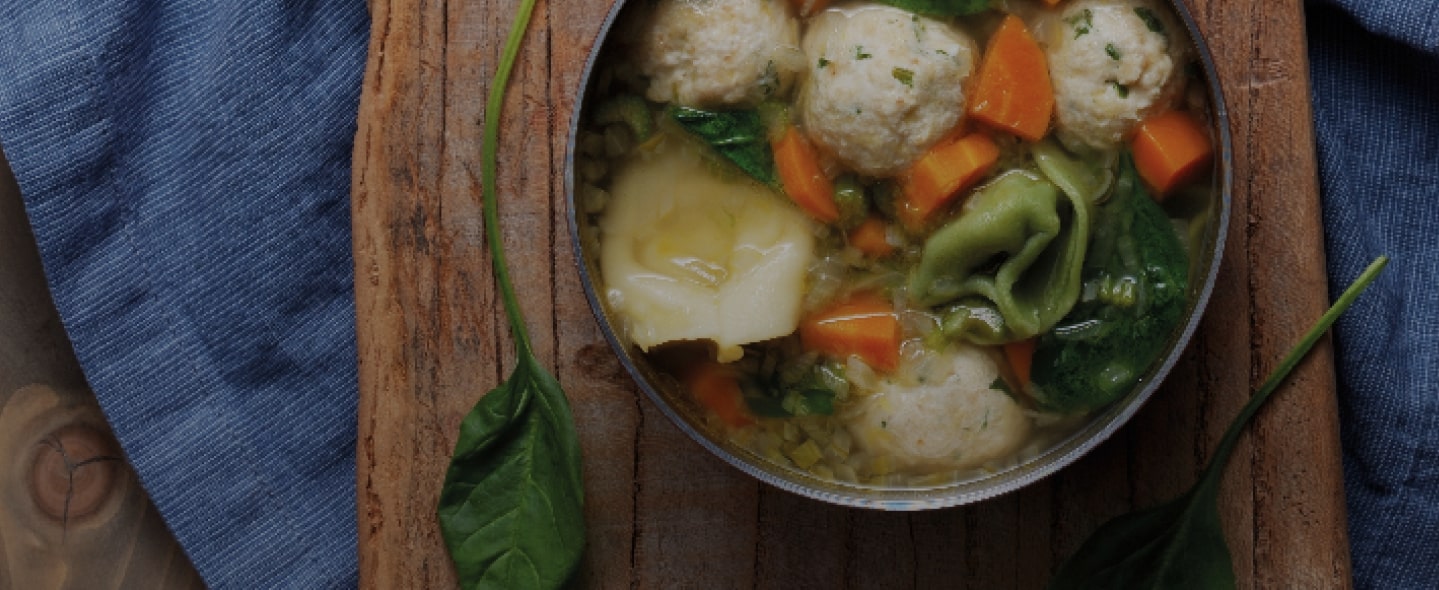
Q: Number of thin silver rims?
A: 1